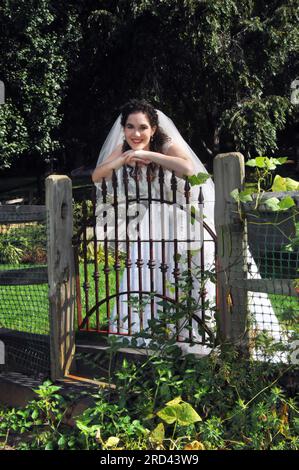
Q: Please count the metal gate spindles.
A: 11